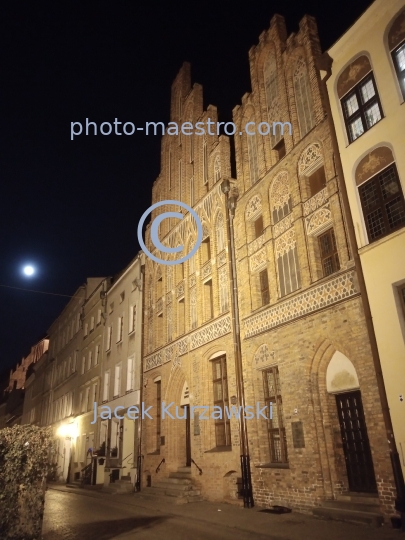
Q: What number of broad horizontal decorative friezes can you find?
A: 2